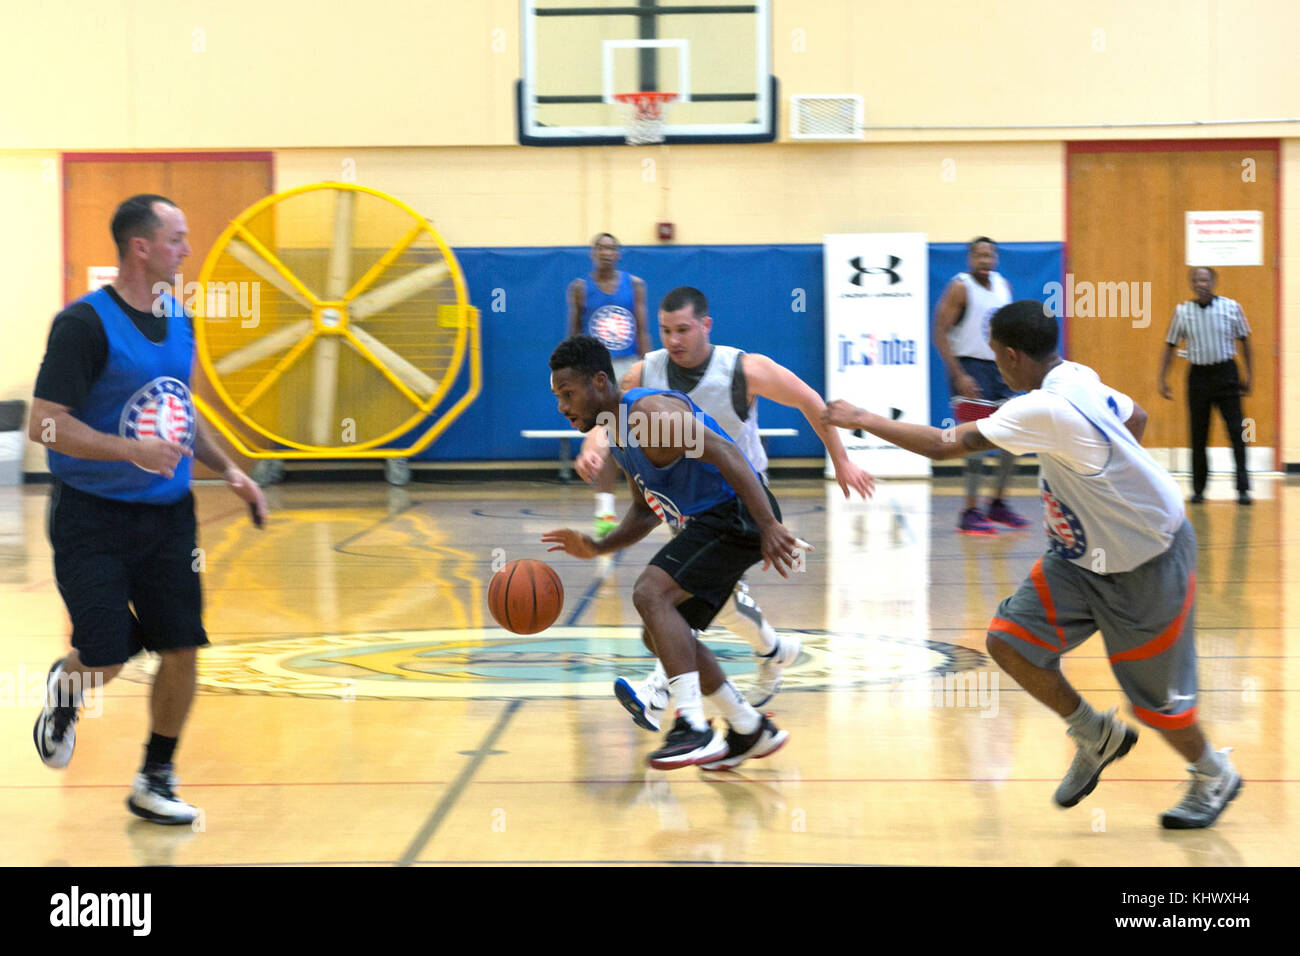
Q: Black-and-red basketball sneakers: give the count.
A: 2